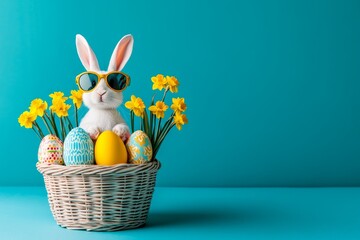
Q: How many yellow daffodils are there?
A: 11